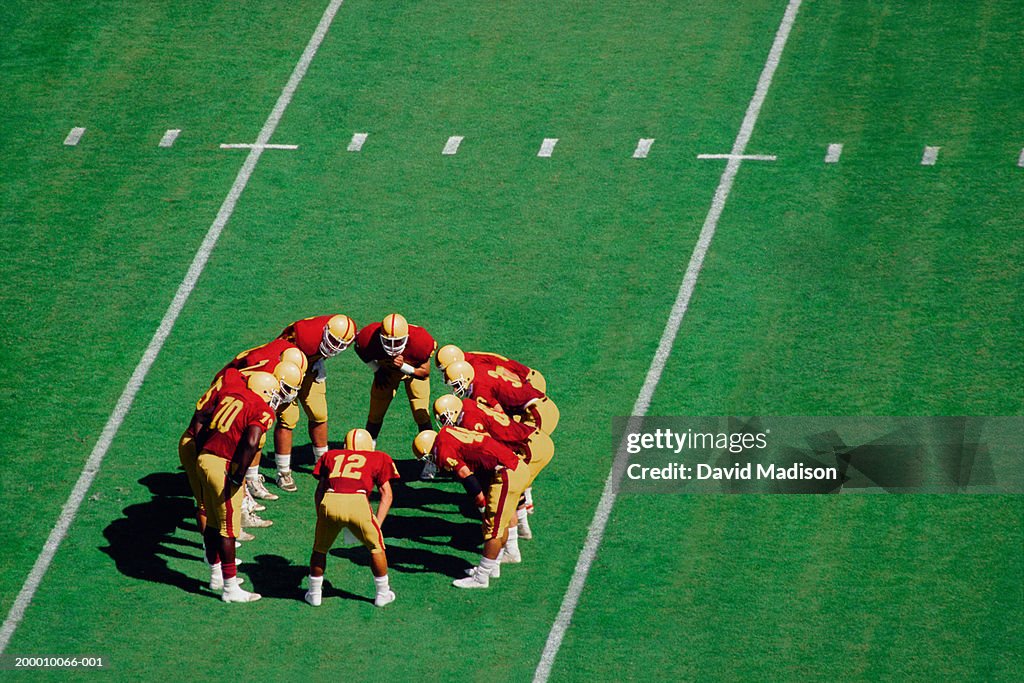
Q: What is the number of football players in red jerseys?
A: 11